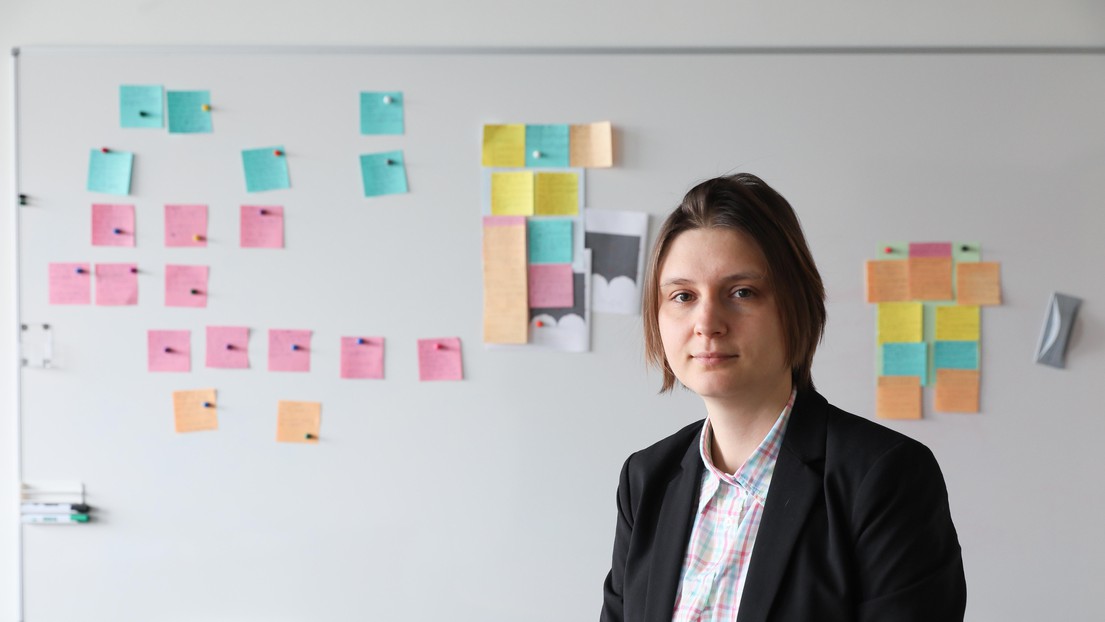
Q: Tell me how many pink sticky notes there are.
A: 14